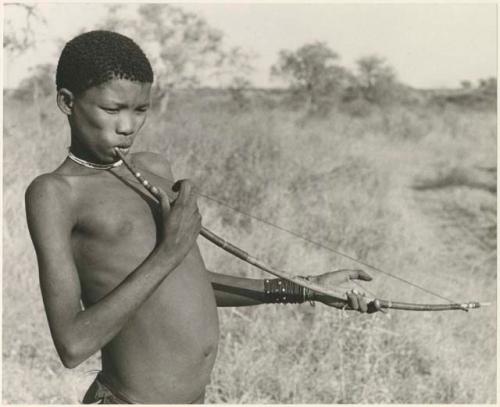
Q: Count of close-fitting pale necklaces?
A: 1